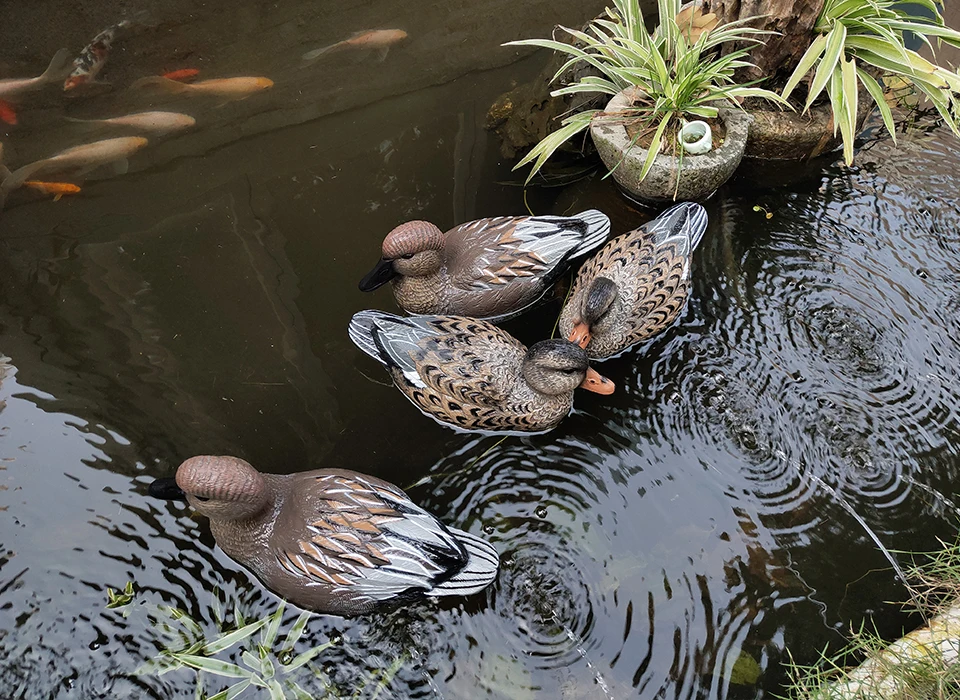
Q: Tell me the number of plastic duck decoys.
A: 4